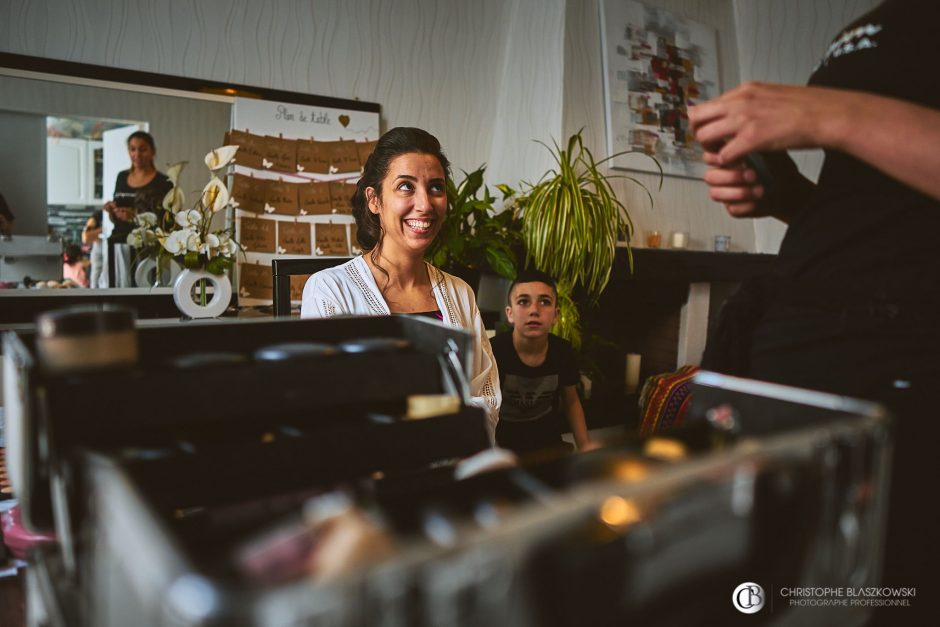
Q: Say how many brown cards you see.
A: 15